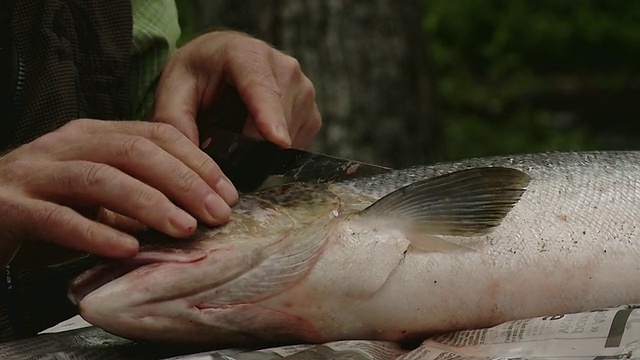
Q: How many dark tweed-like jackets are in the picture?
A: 1